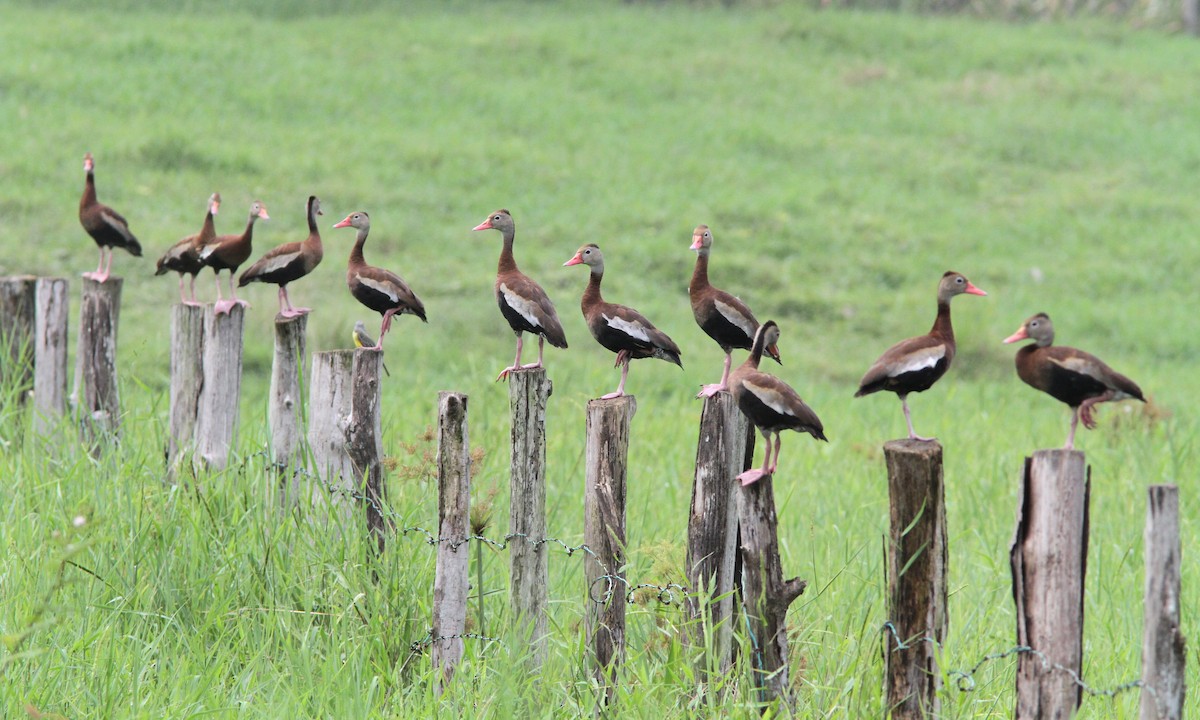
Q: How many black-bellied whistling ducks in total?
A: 11